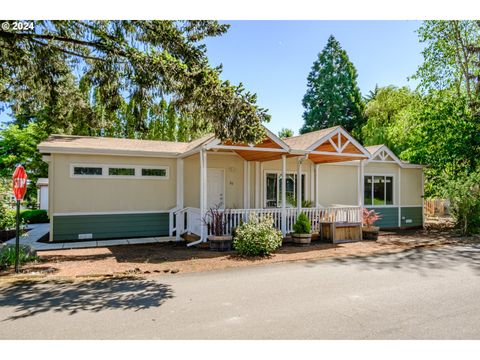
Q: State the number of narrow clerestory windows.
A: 3